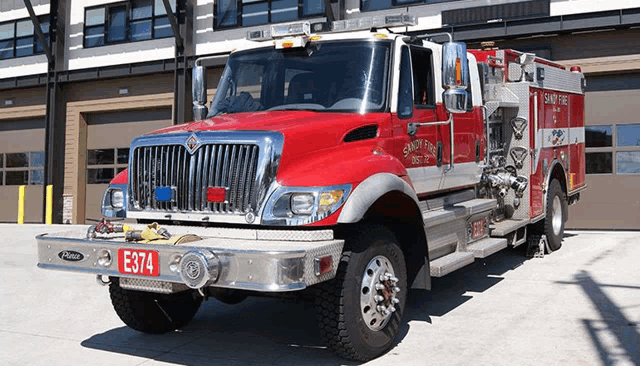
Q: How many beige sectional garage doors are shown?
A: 3